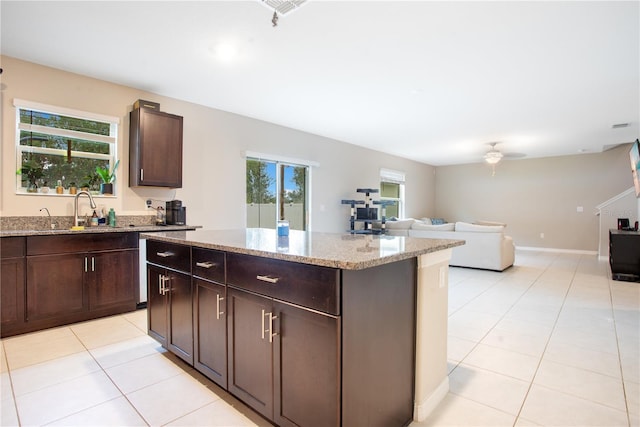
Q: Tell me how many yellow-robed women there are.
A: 0